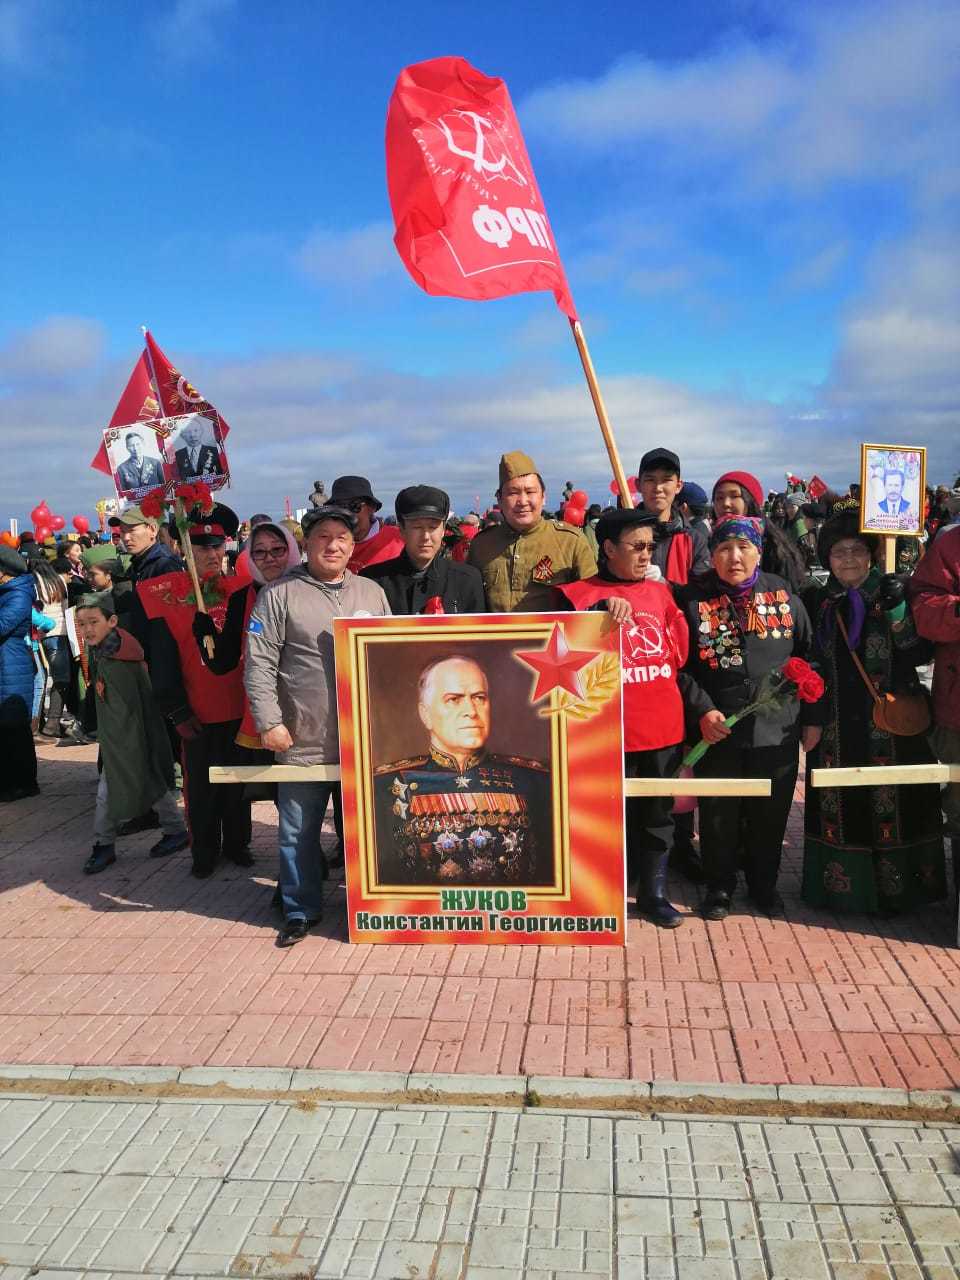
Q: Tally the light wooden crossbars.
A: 3